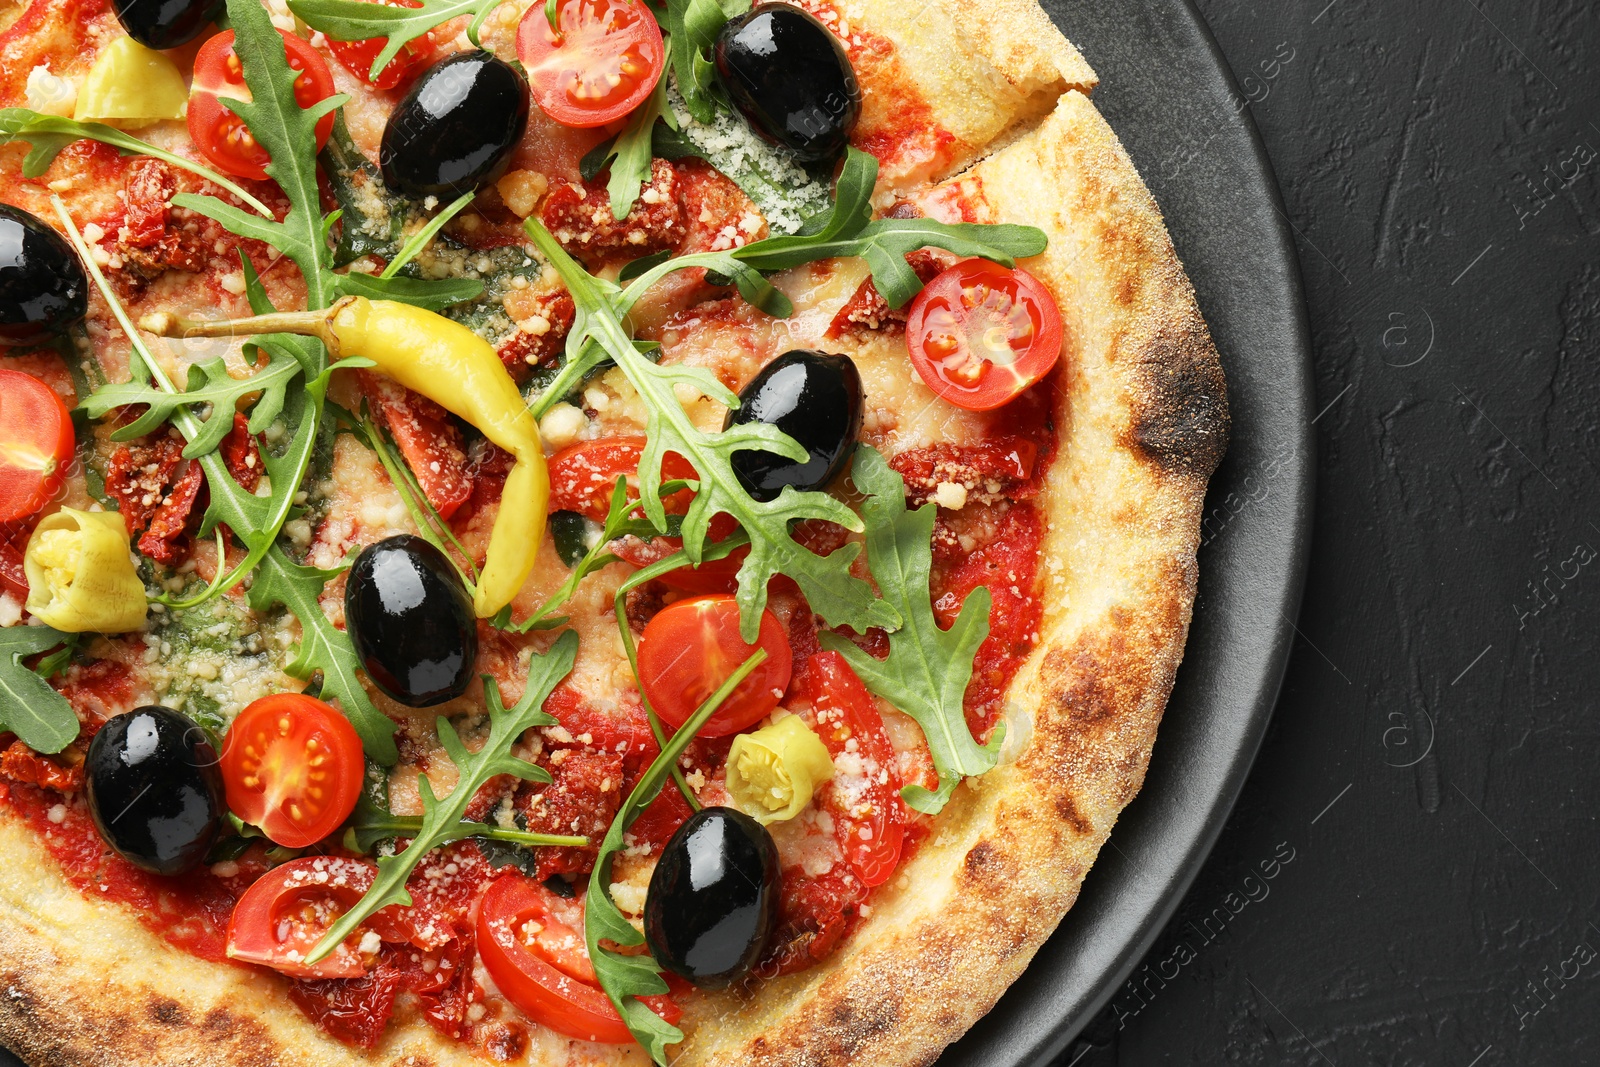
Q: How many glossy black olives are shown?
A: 8